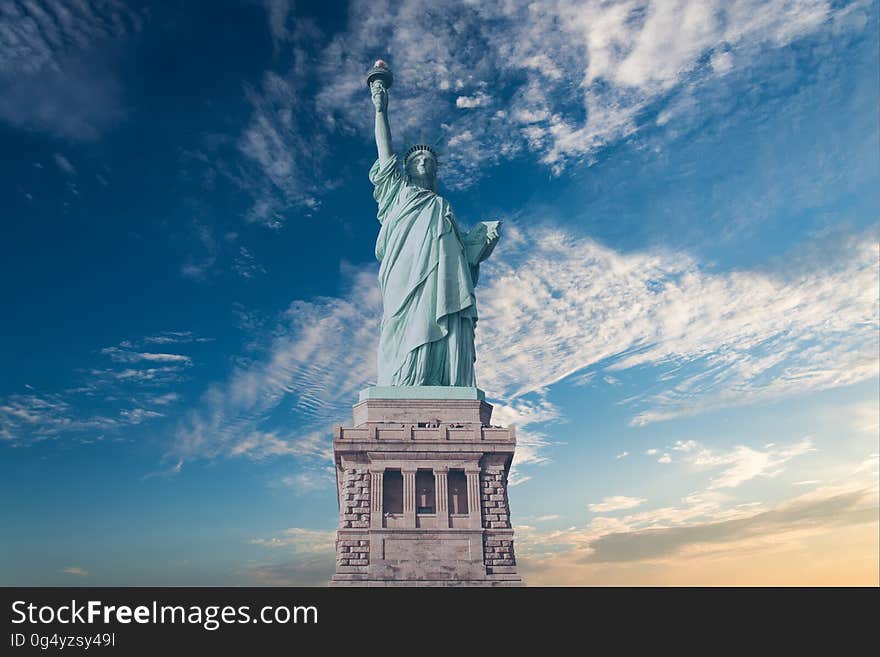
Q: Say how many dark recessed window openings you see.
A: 3